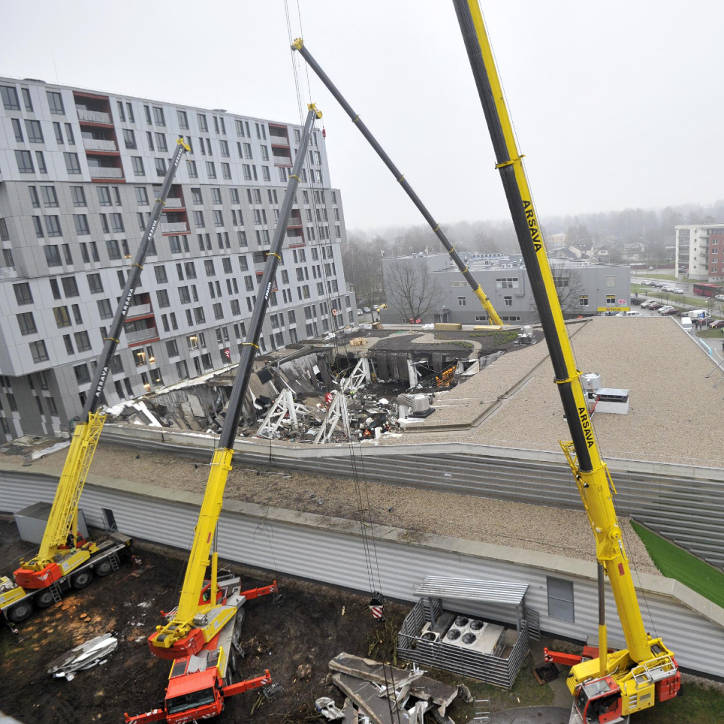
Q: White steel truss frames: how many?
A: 3